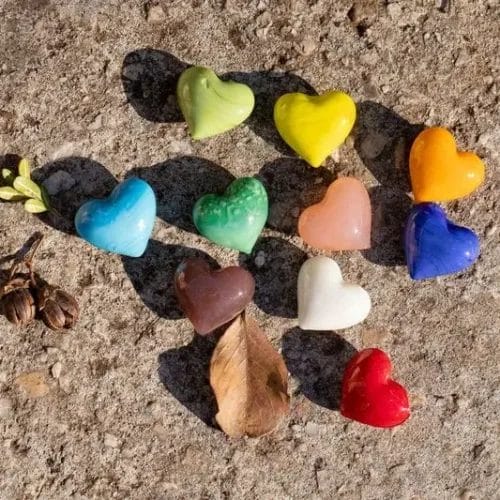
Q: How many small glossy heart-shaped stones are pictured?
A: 10